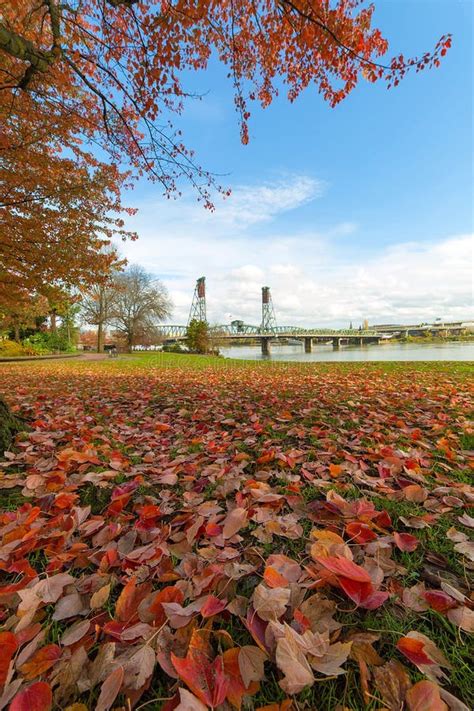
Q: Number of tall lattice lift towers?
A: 2